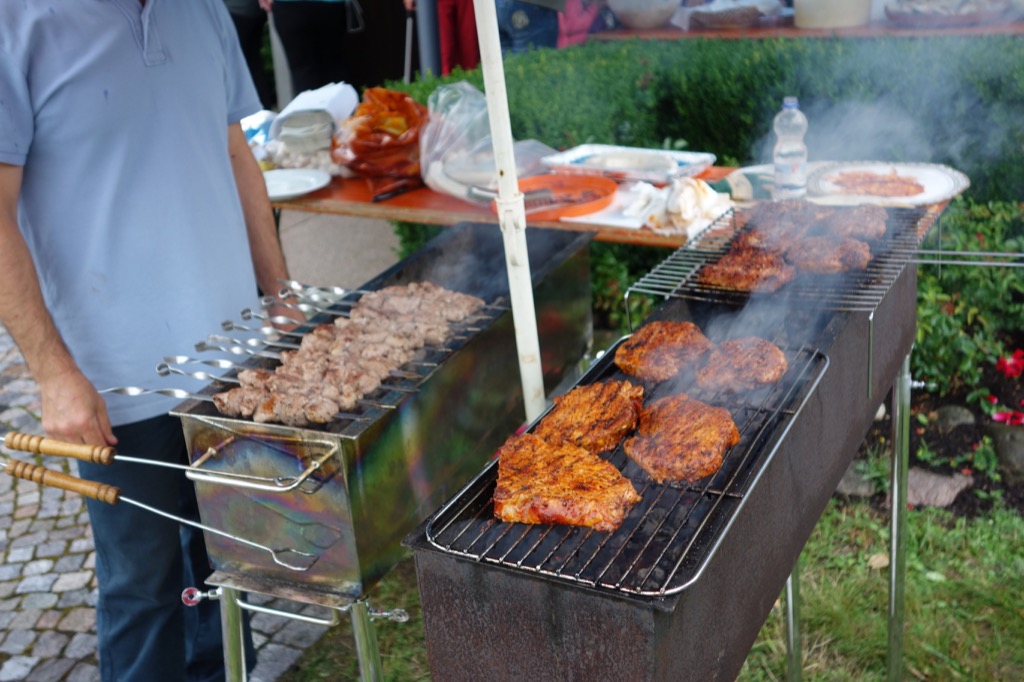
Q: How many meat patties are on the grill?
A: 10